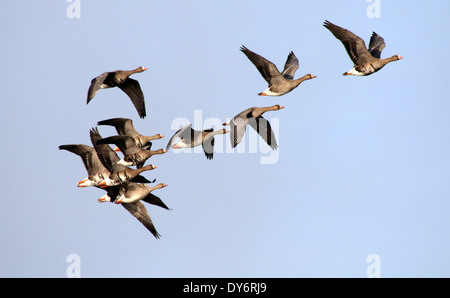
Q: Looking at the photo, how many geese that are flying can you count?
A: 11